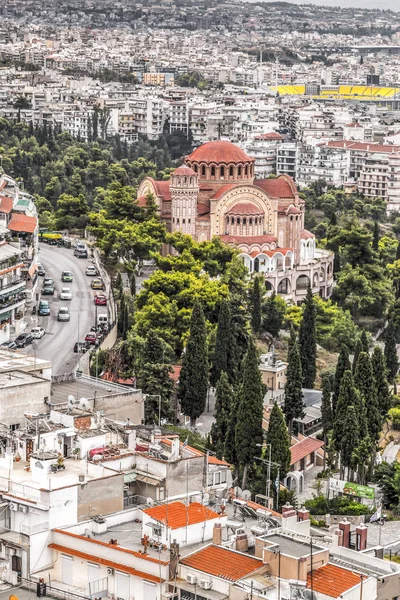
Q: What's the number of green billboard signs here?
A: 1